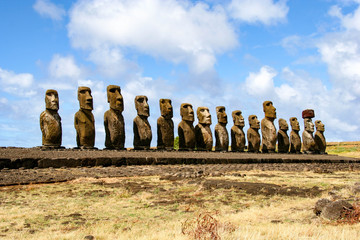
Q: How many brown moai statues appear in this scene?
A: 15